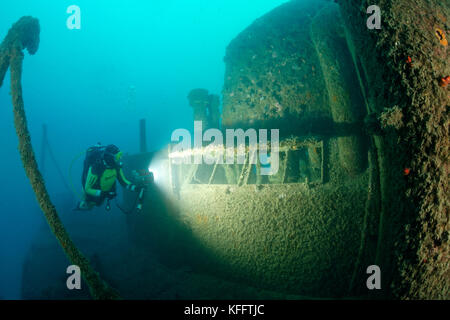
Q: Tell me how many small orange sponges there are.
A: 4